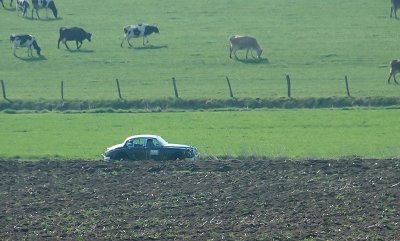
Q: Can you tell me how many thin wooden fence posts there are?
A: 7